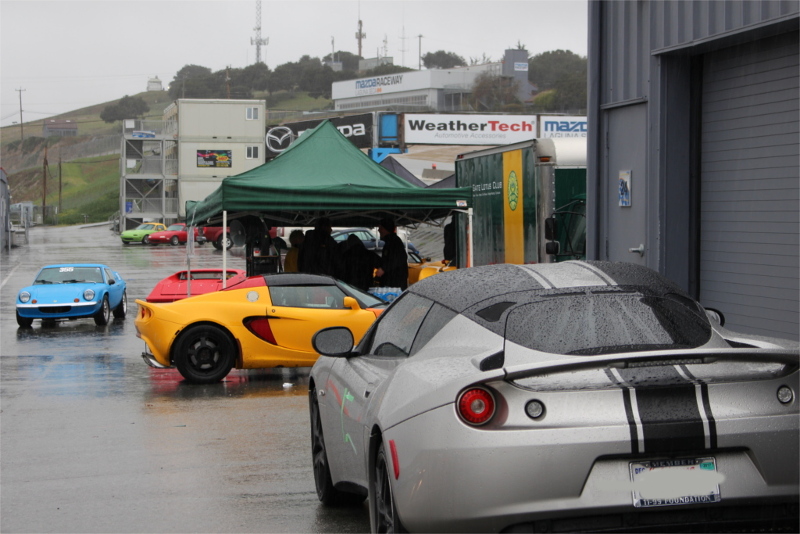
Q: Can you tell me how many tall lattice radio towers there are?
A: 1